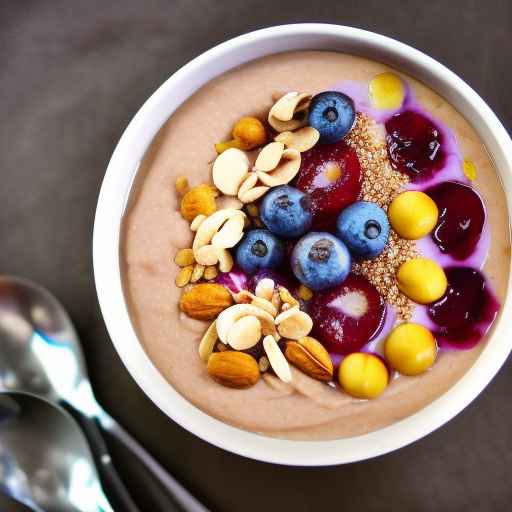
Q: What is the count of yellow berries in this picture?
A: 5